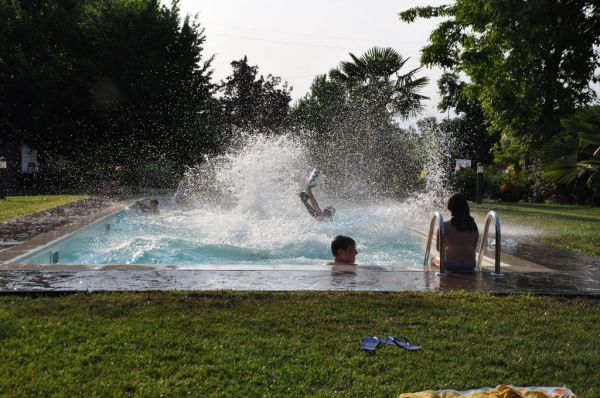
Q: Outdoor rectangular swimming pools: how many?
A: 1